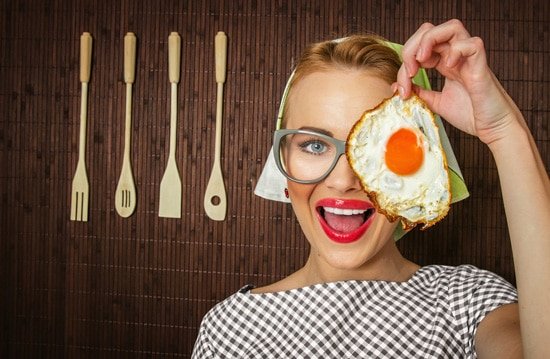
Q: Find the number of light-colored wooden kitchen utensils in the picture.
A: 4